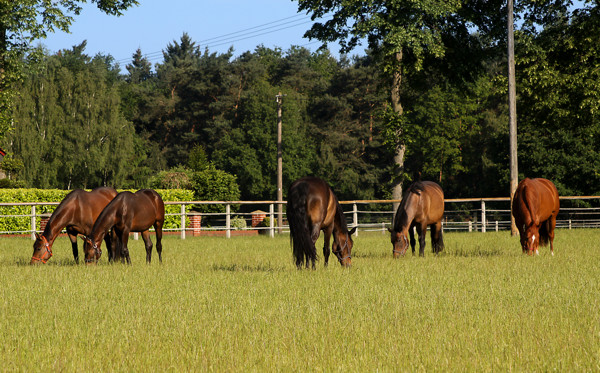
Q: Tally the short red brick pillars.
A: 3